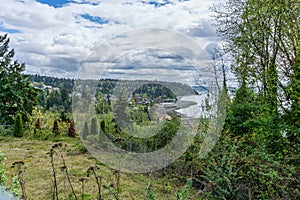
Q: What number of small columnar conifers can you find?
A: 7